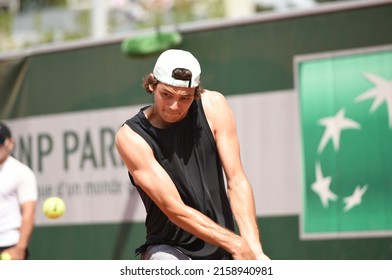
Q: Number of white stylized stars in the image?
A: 4